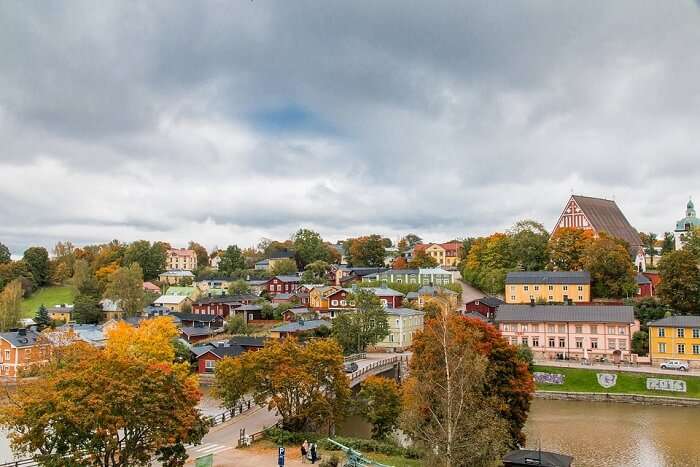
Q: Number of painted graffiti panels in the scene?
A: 3